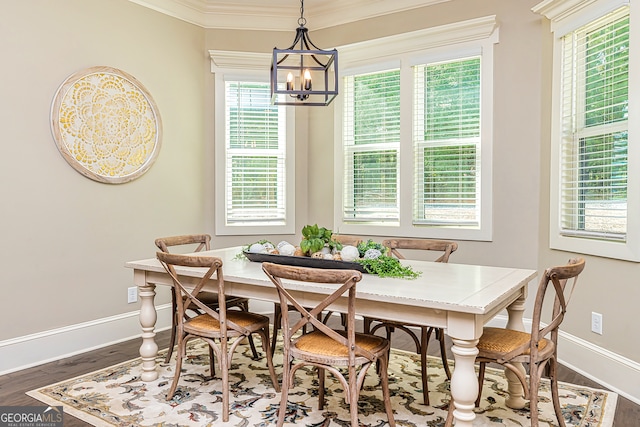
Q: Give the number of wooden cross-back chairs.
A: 6